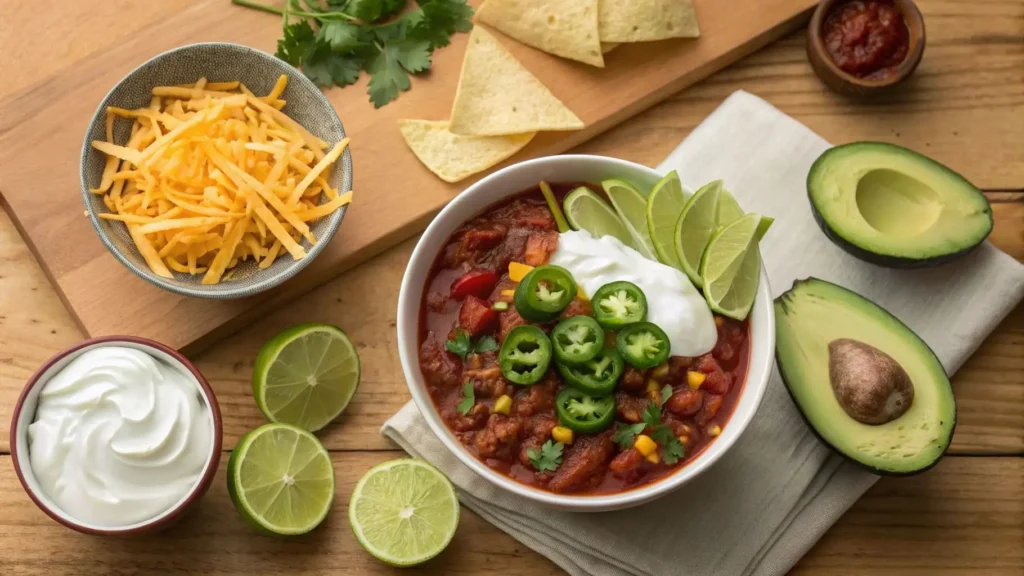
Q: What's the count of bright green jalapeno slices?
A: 7